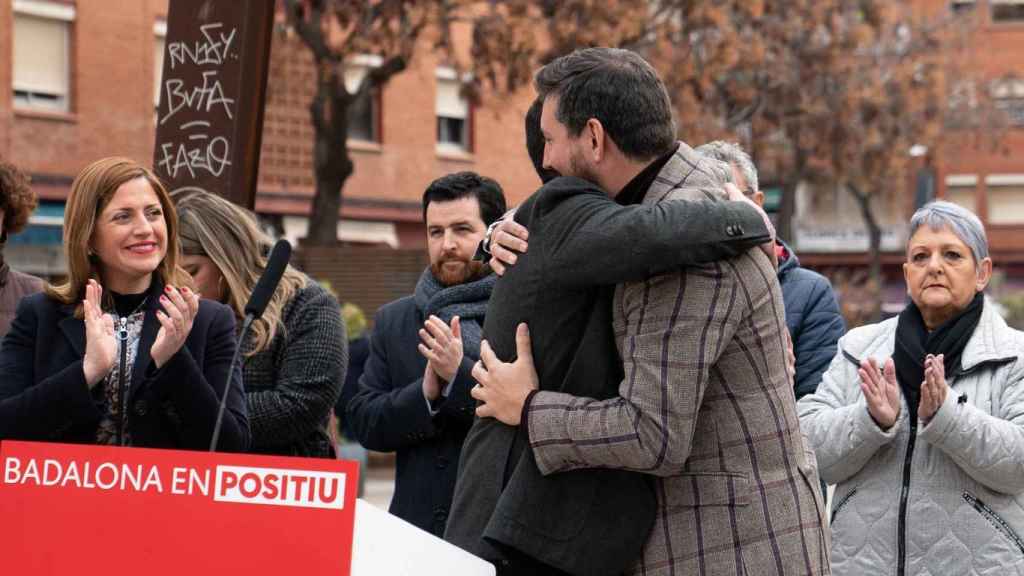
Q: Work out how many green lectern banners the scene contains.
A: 0